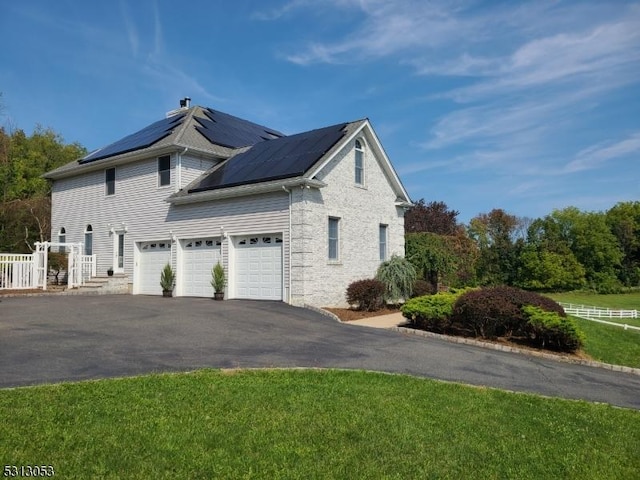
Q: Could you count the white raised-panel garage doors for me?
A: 3